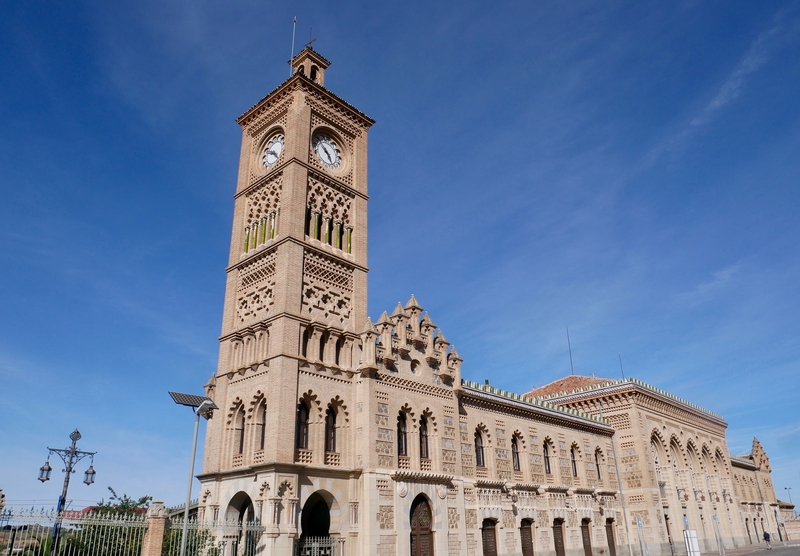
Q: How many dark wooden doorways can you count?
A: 6